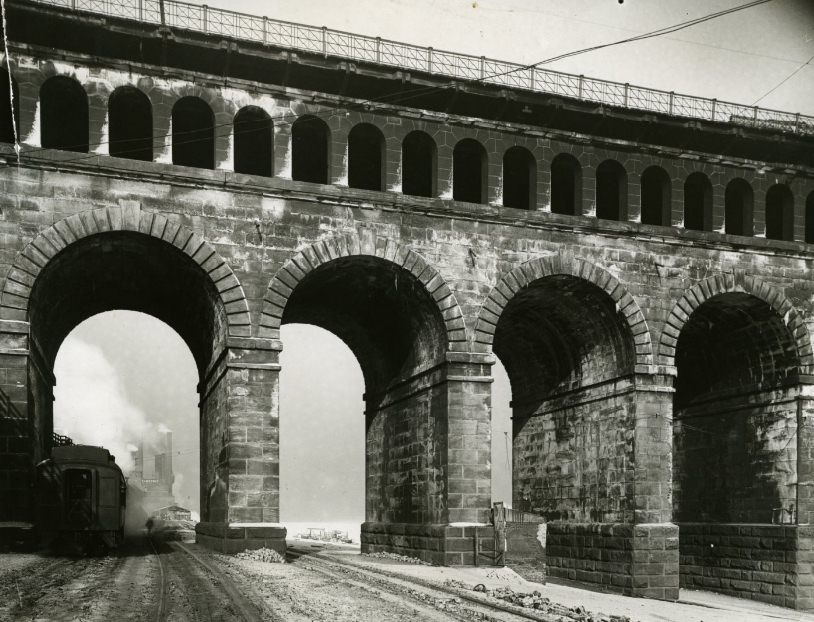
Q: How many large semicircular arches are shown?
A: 4